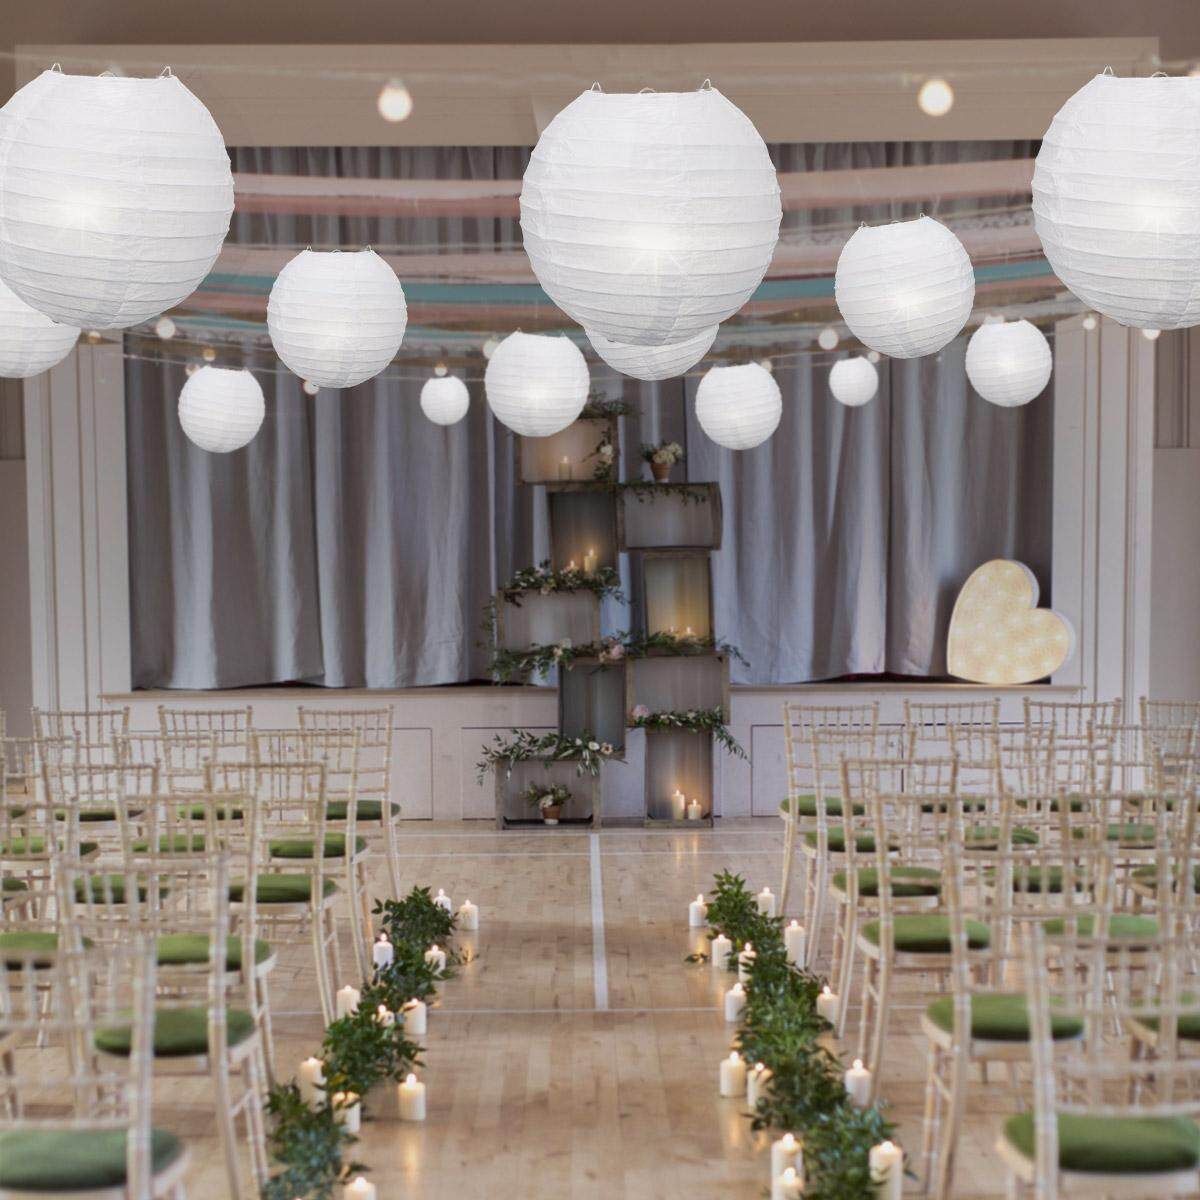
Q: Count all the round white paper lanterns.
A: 13